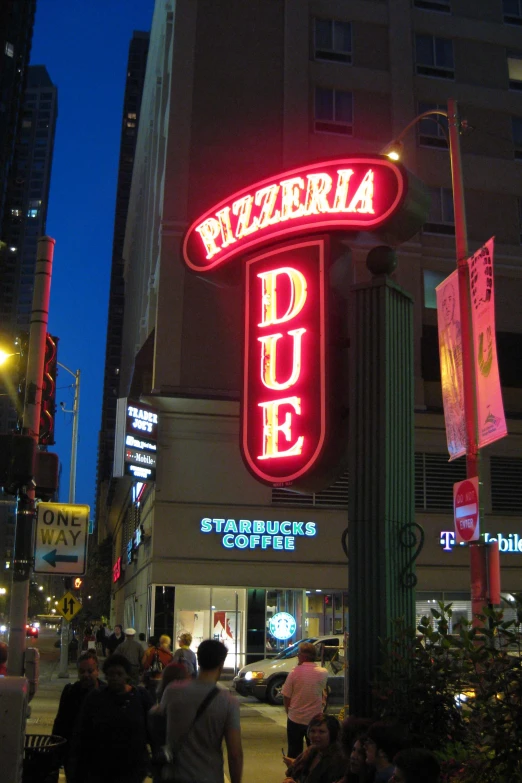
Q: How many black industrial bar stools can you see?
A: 0